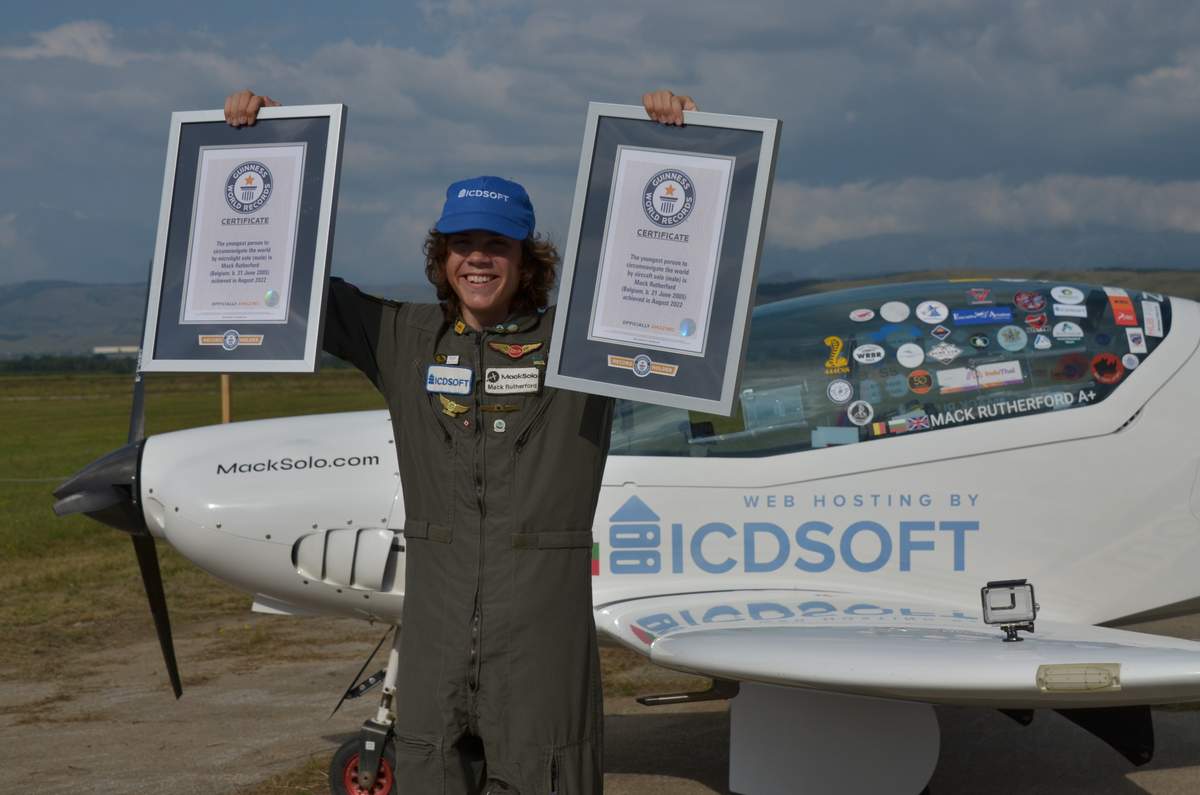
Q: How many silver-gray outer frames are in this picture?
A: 2